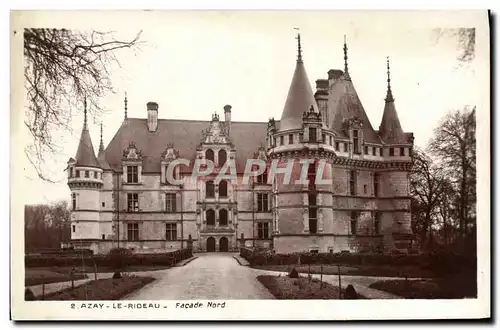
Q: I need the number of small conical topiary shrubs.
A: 4